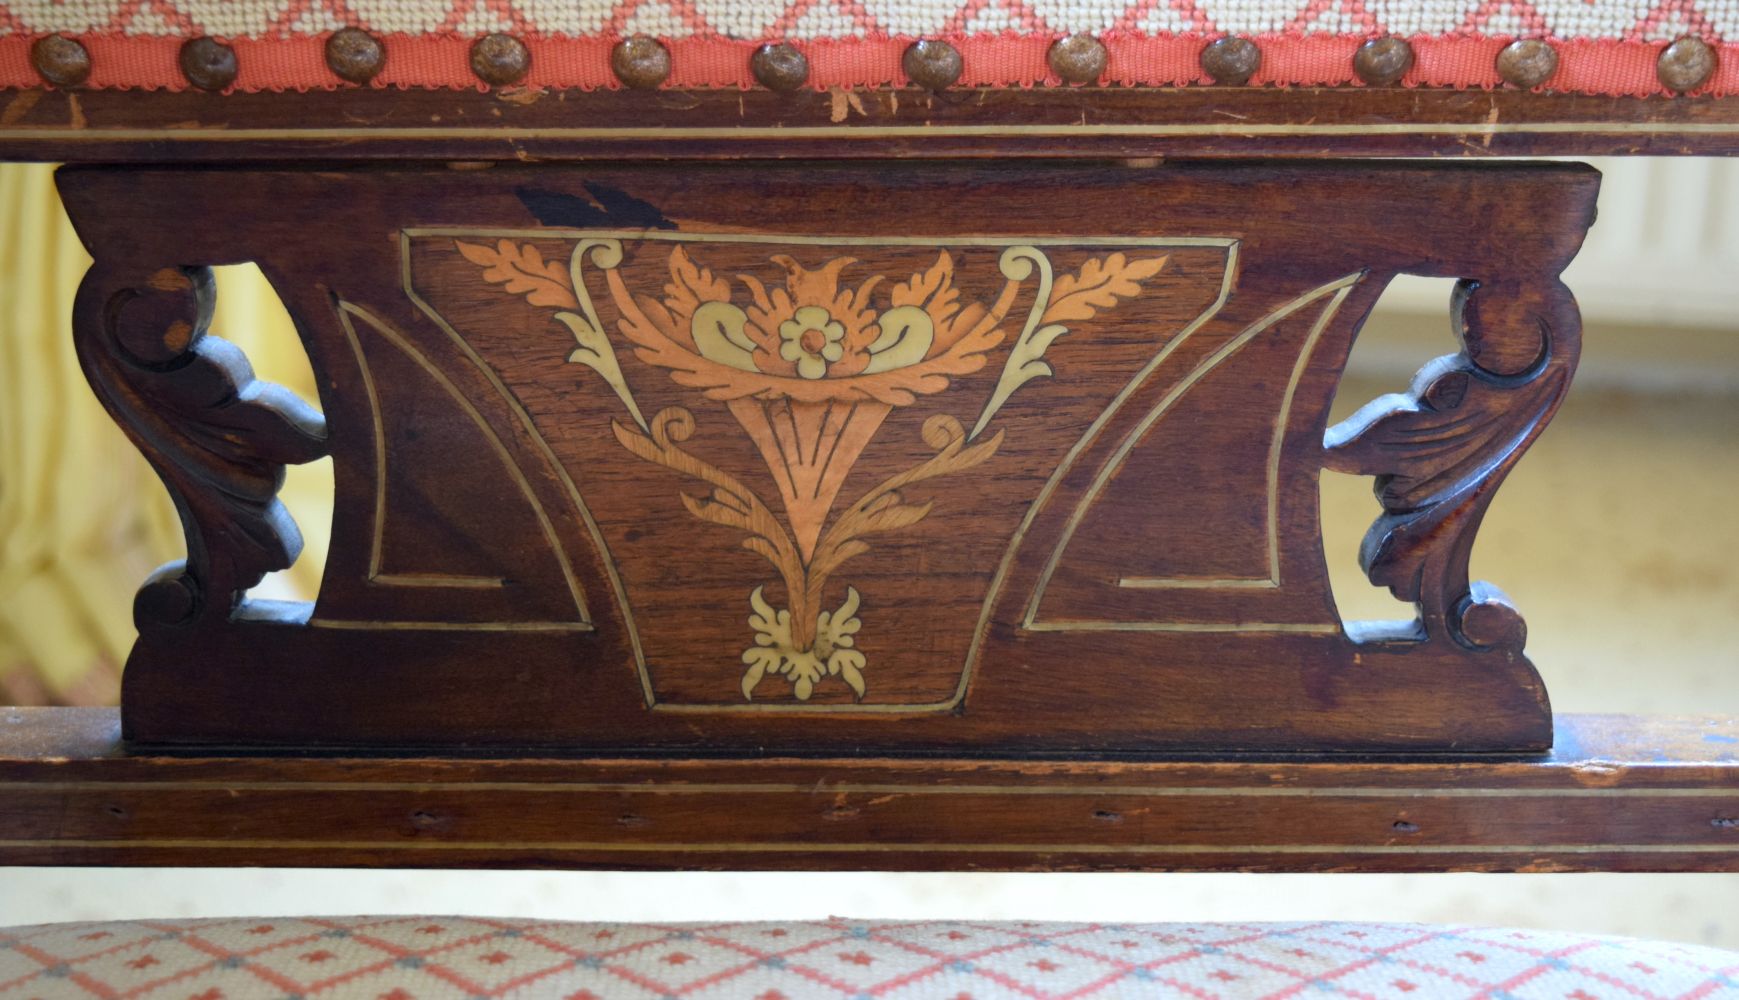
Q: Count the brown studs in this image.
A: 12